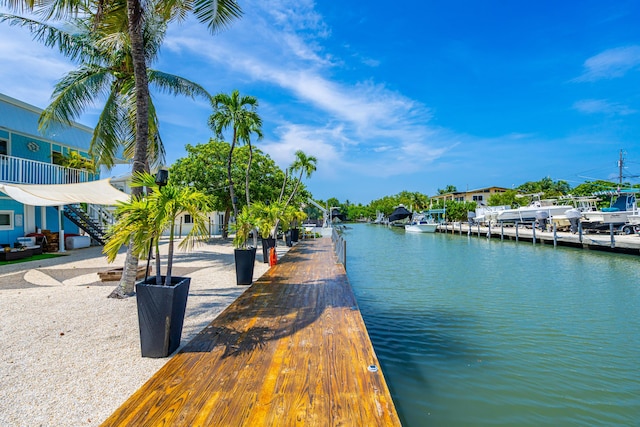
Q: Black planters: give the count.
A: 5